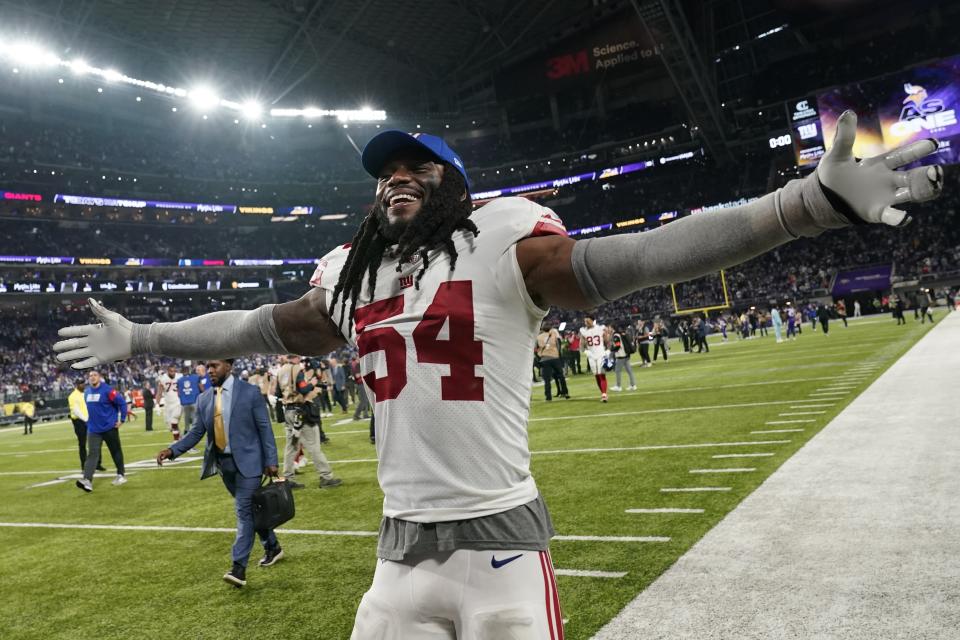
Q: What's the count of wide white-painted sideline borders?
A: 1